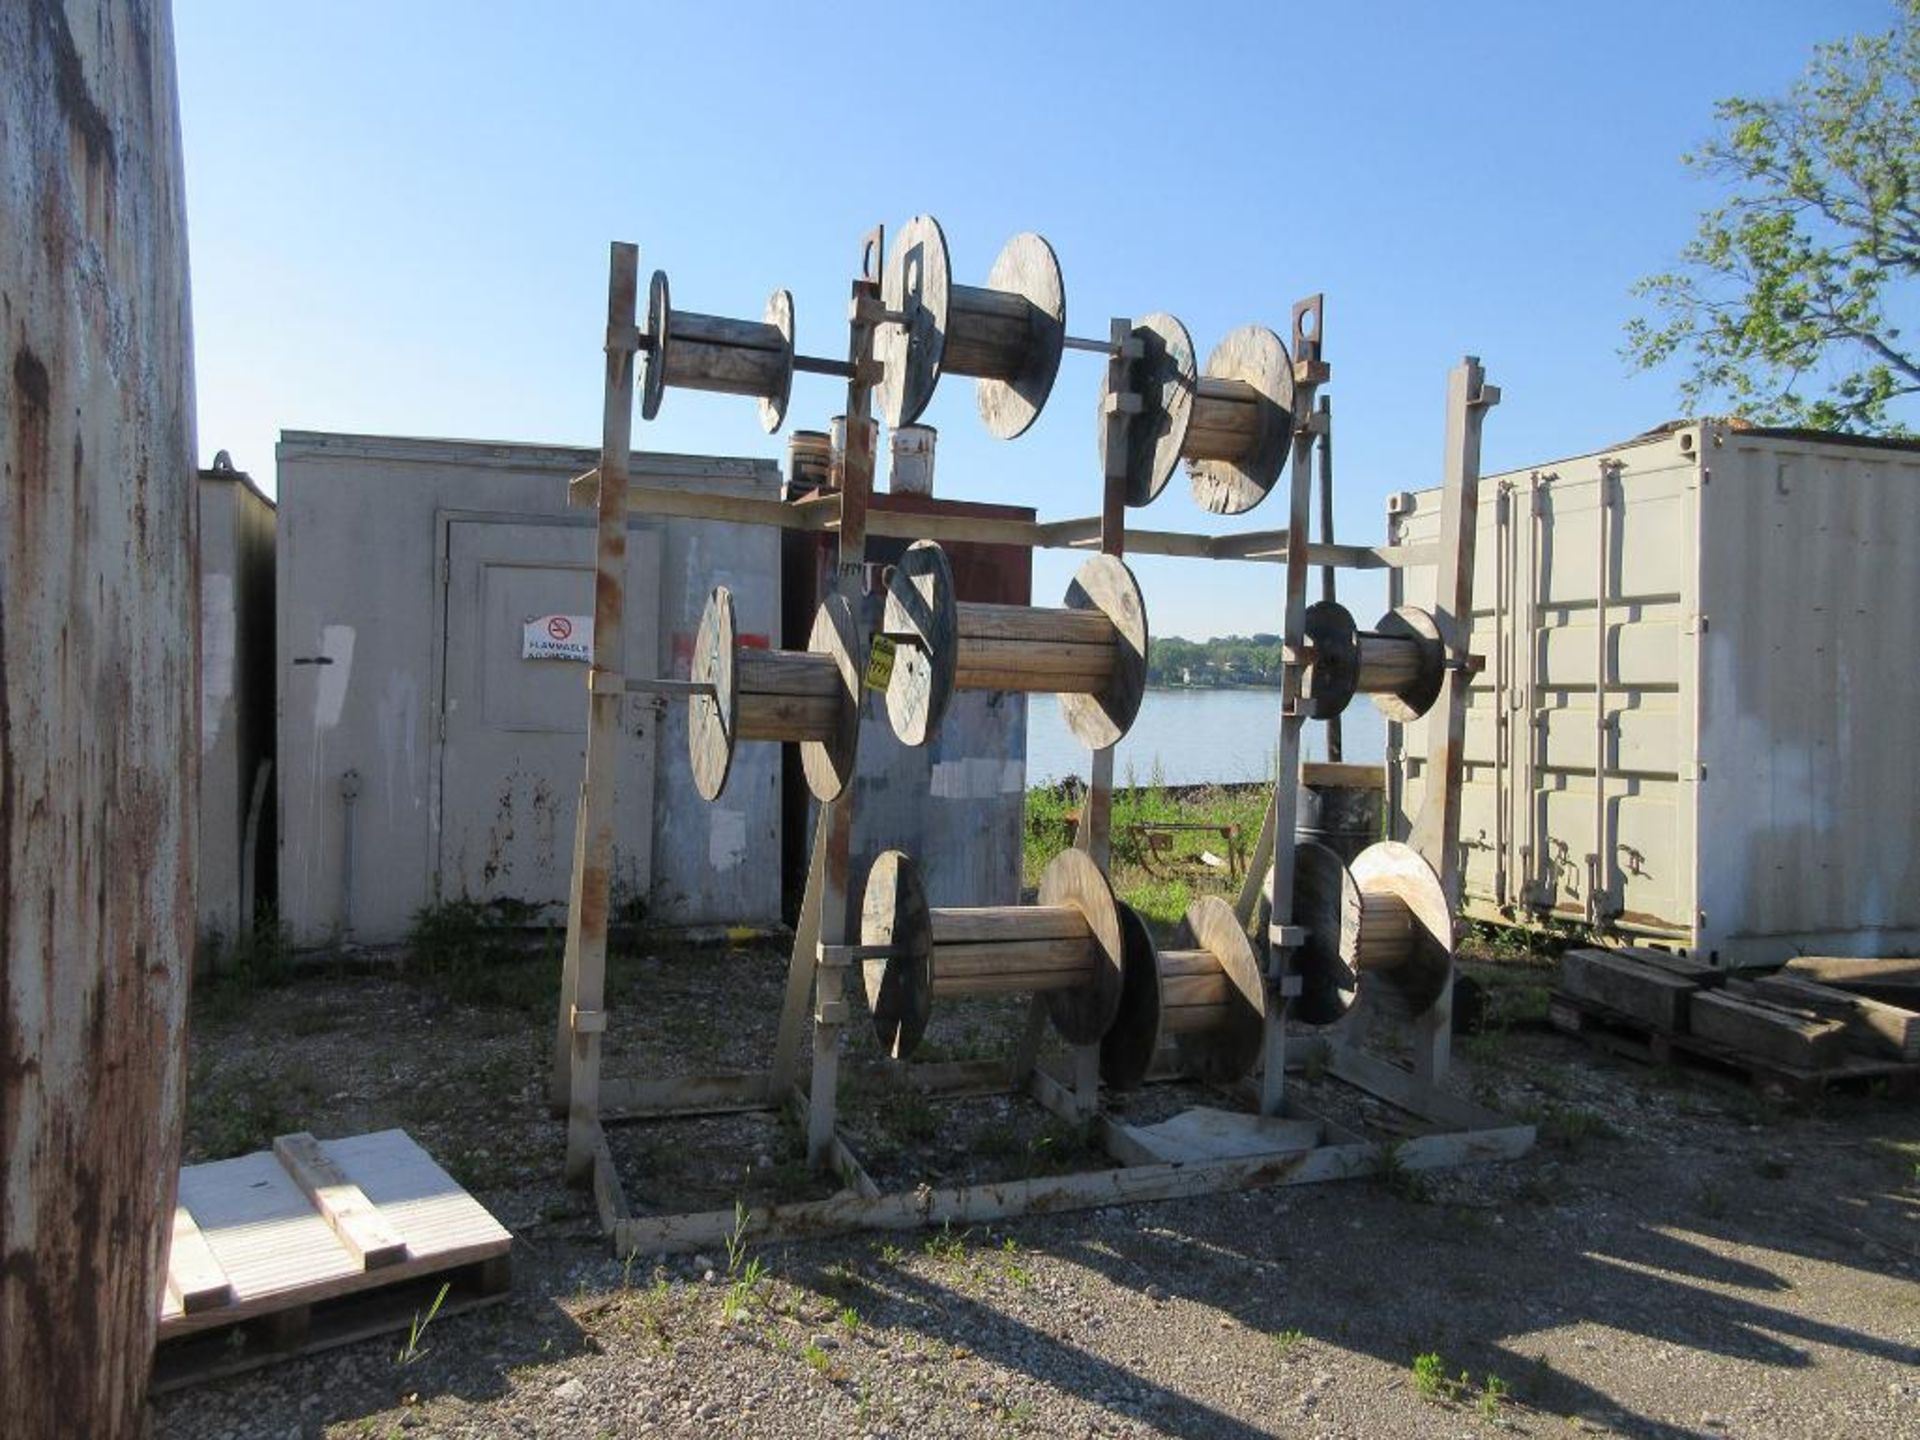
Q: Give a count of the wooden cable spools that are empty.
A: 9